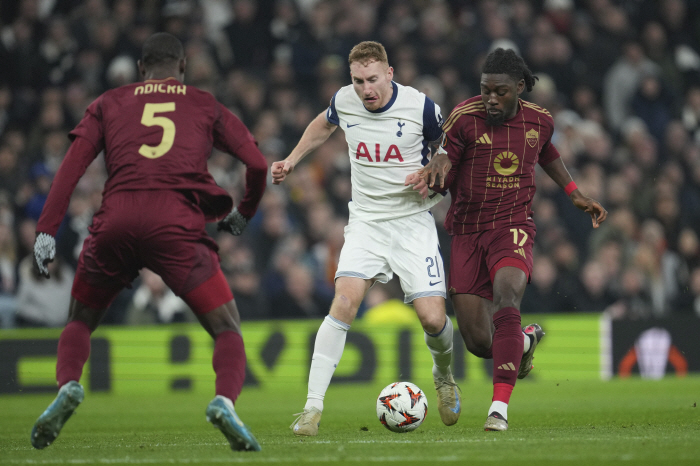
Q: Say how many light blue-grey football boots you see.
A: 2